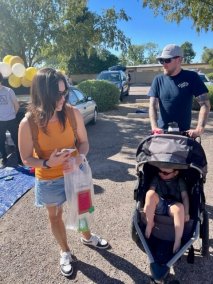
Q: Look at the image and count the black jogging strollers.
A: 1